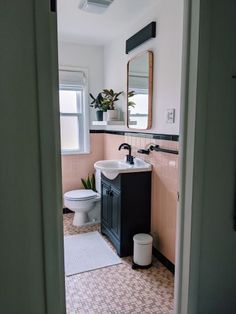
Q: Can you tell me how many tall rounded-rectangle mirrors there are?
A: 1